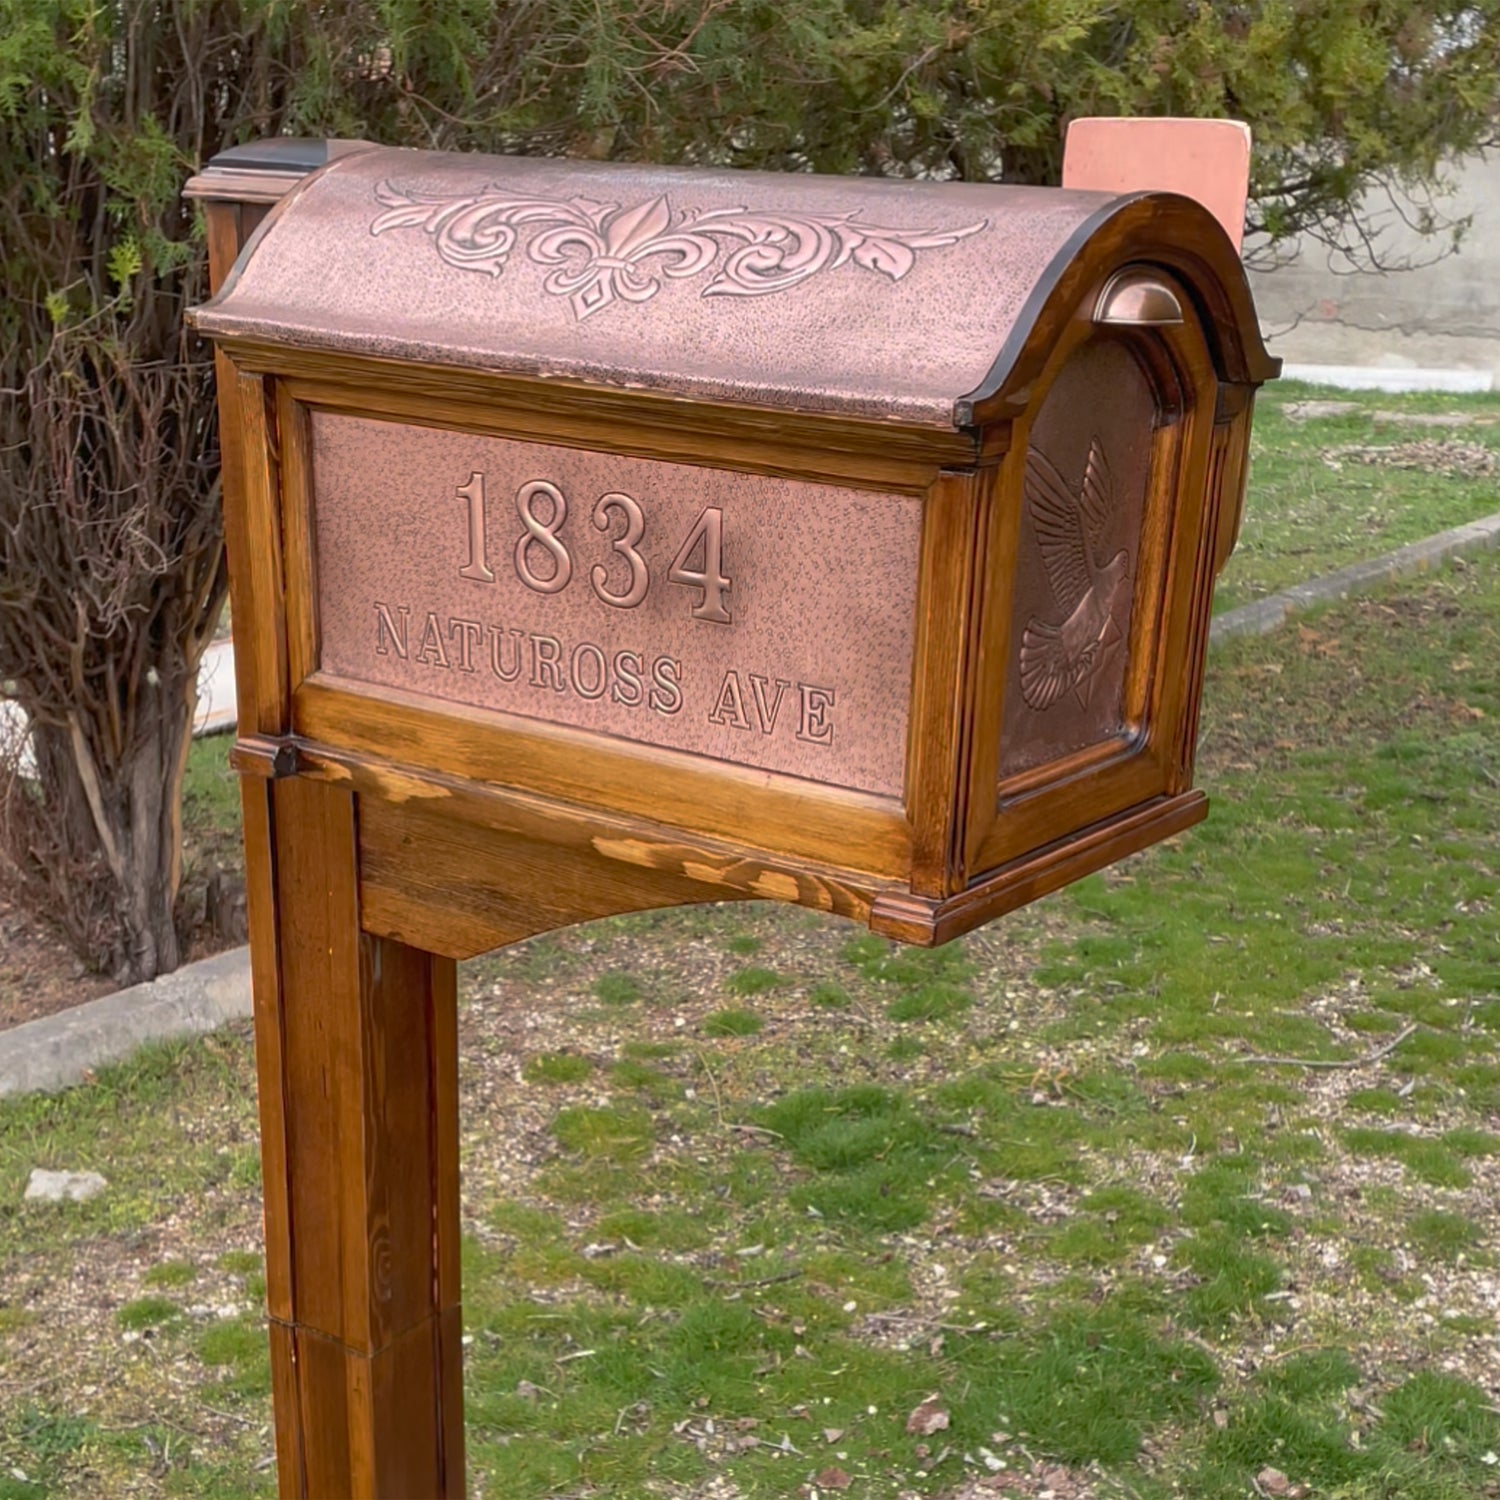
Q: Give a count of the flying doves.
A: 1